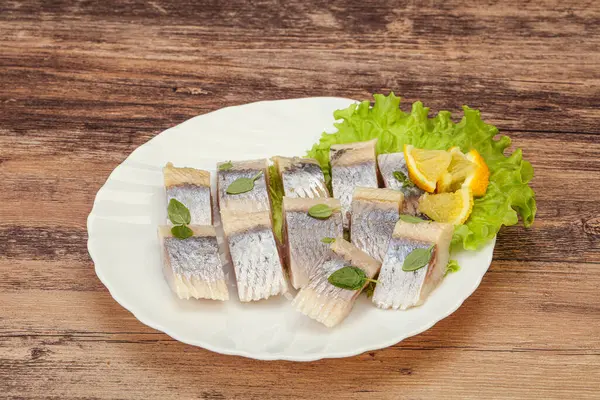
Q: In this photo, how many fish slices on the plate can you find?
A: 11